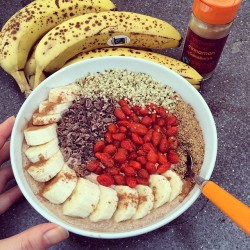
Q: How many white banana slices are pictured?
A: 13